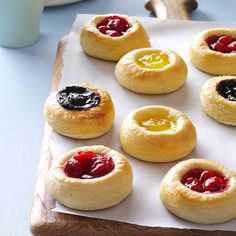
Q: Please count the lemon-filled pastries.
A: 2